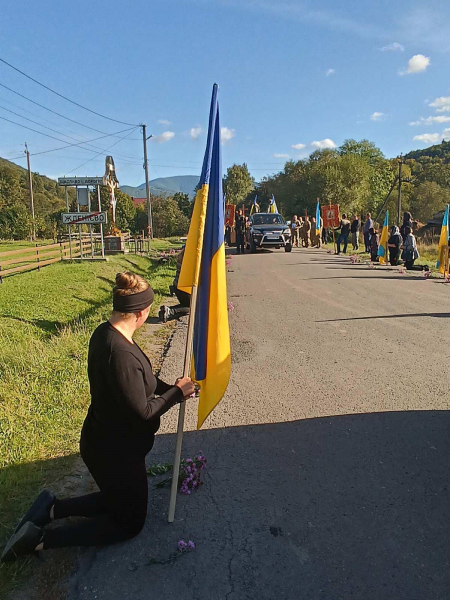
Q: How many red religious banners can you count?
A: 2